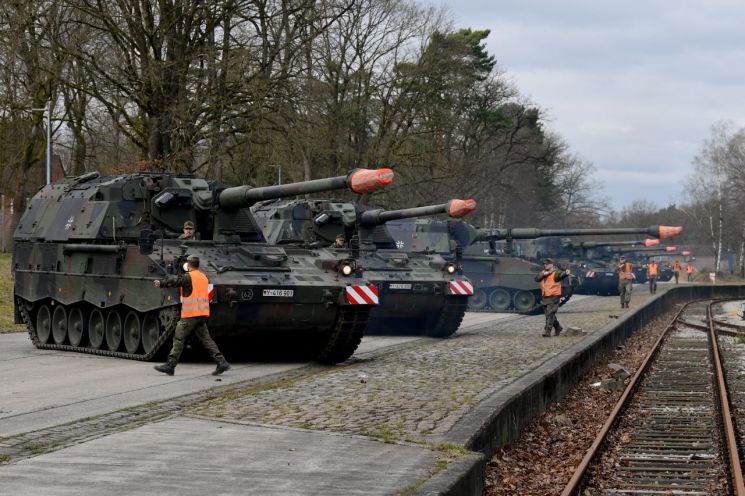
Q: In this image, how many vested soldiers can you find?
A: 6